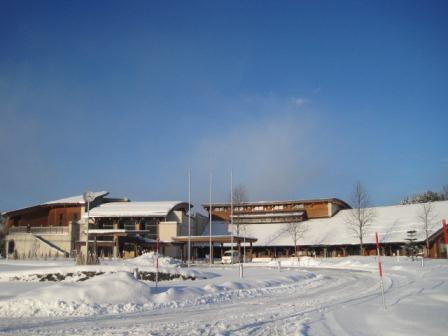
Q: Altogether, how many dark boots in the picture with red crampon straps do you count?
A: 0